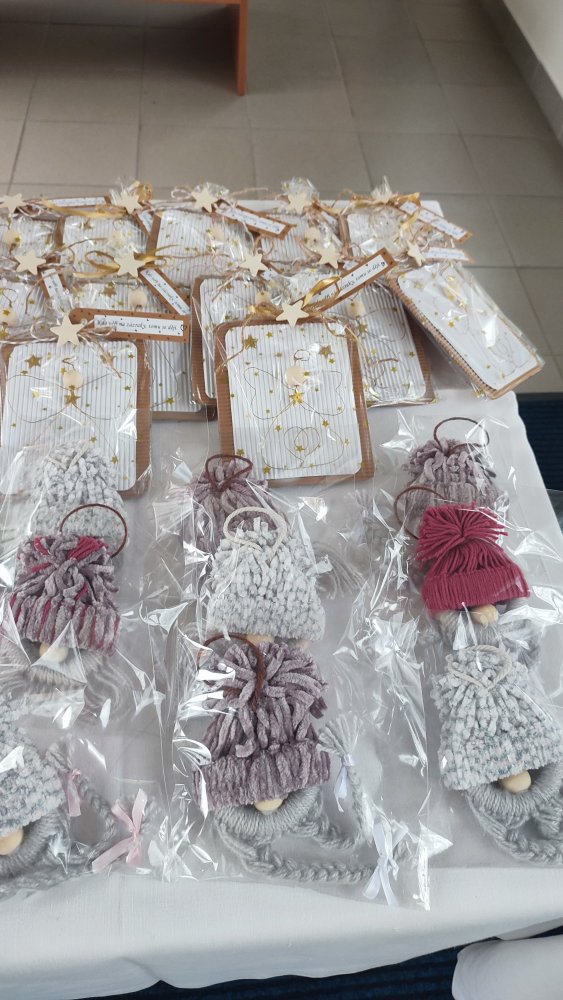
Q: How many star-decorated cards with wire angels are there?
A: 12